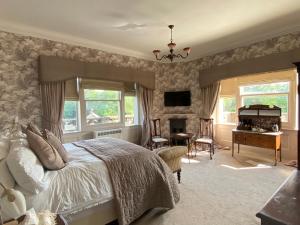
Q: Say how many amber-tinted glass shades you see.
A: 3